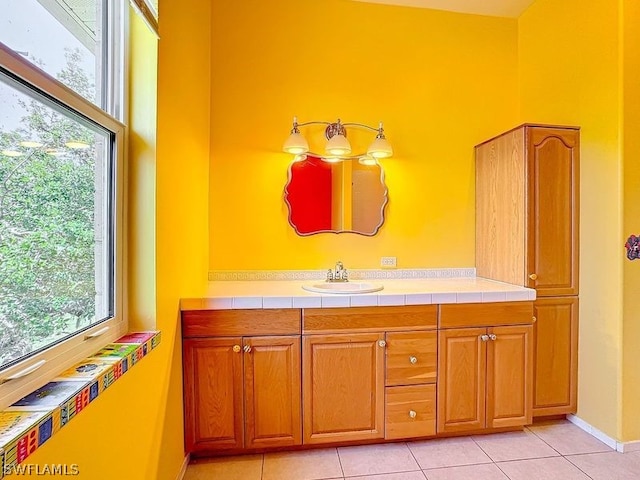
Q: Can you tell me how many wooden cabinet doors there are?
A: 7